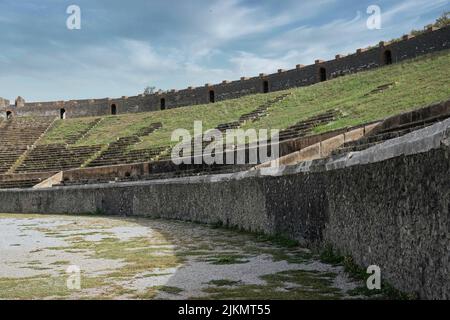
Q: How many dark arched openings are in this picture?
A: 8